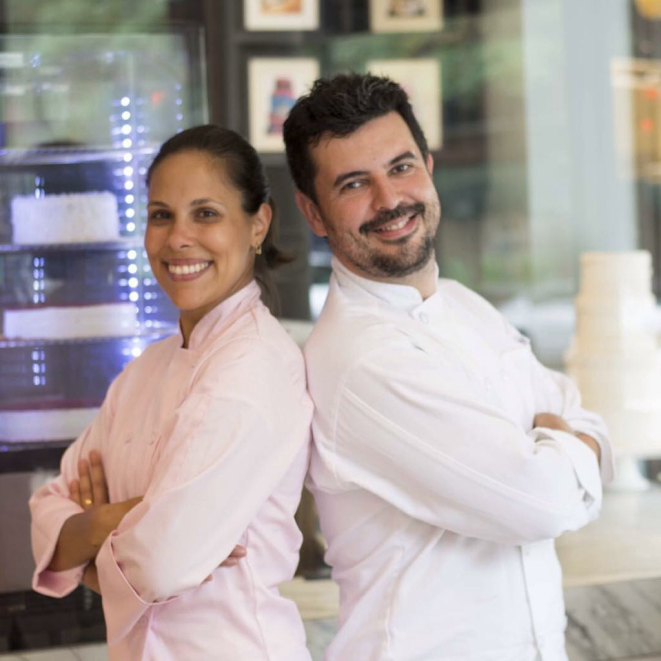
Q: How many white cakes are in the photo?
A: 4